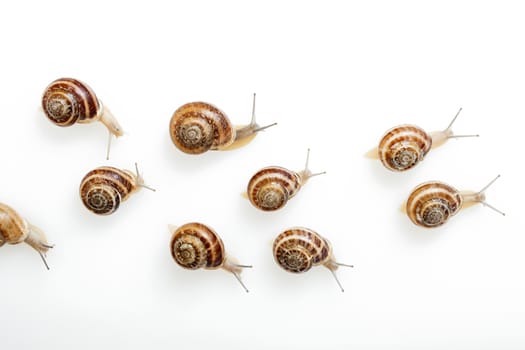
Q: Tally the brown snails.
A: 9